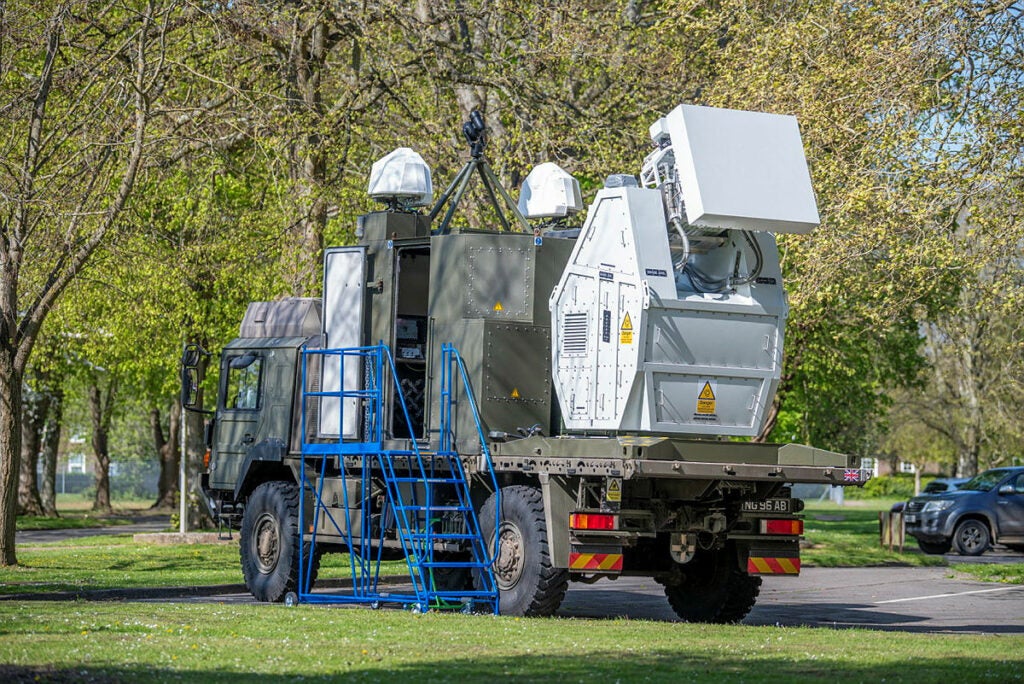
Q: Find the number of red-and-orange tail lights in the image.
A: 2